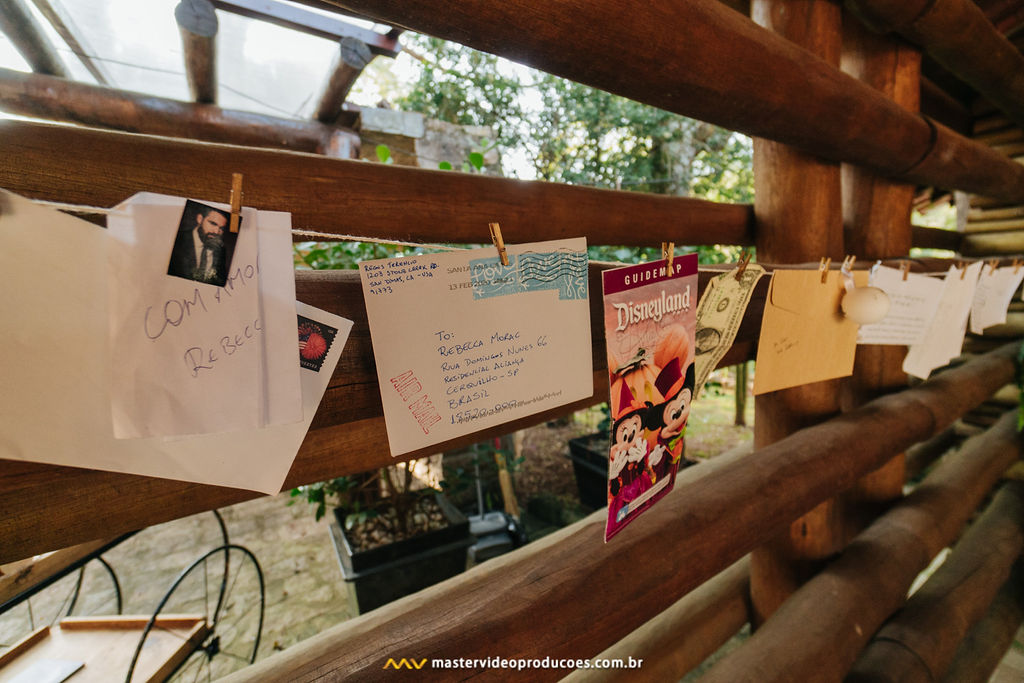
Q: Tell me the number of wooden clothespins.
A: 10